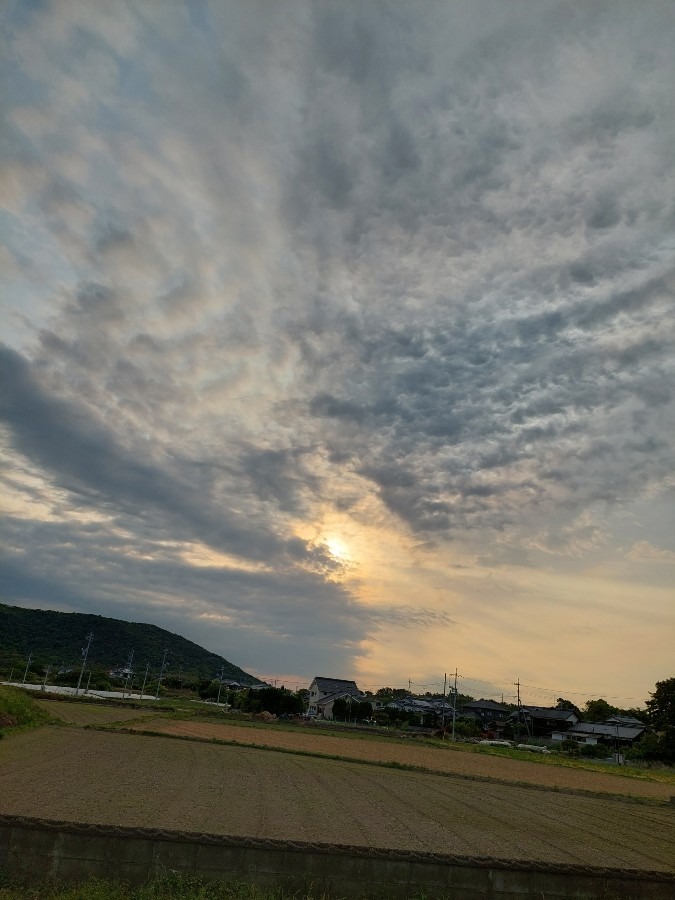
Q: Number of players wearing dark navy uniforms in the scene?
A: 0